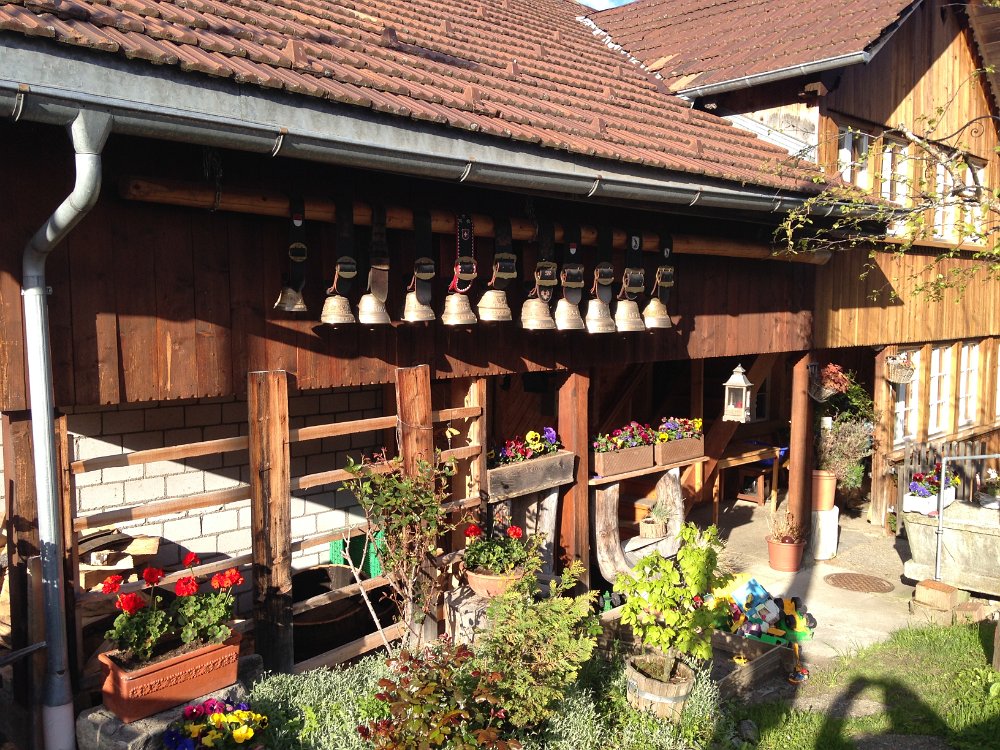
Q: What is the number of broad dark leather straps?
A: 11